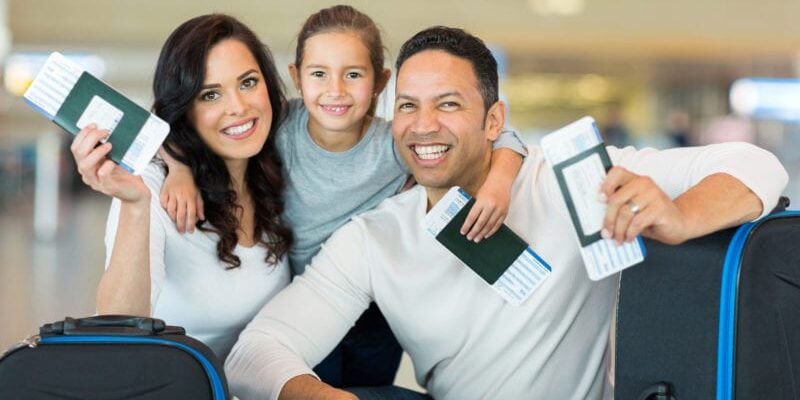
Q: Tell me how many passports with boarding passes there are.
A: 3